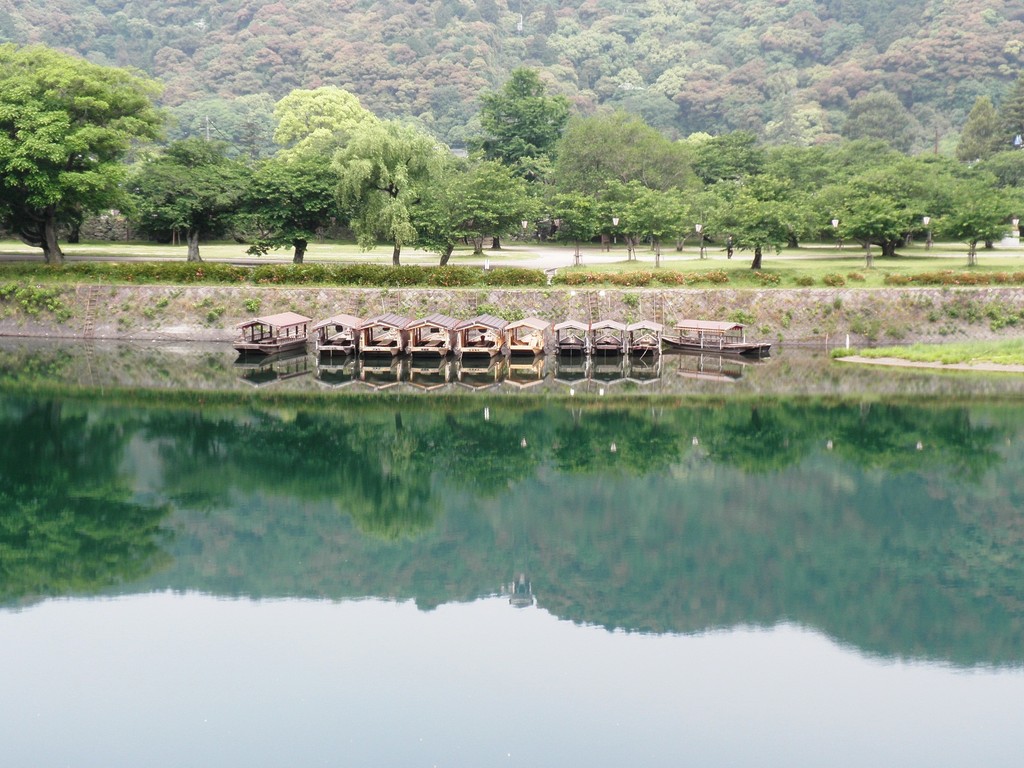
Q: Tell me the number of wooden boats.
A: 10